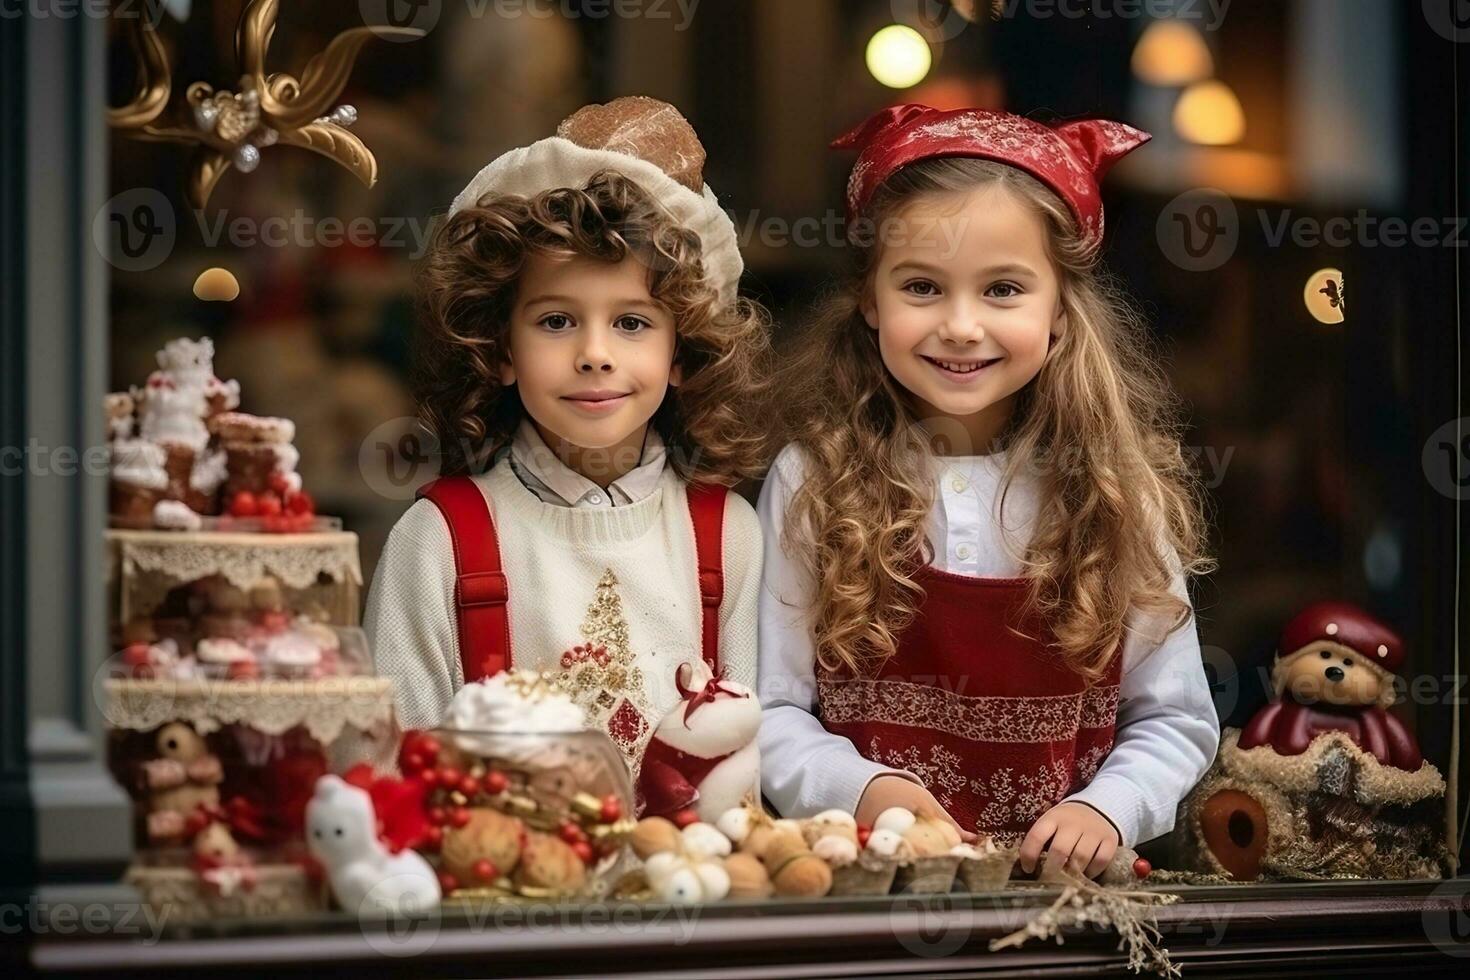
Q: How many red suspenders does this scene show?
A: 2